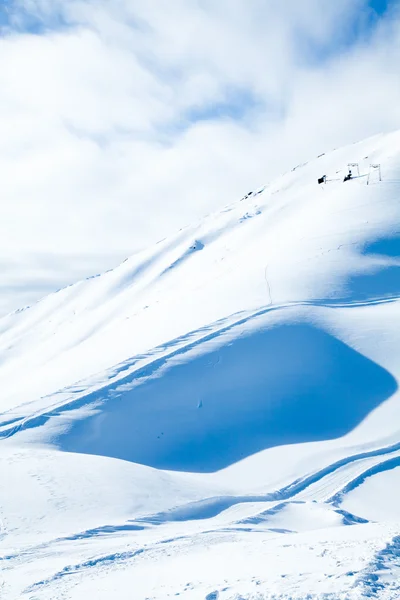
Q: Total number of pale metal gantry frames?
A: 2